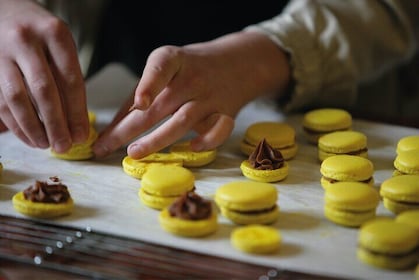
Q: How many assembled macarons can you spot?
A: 12